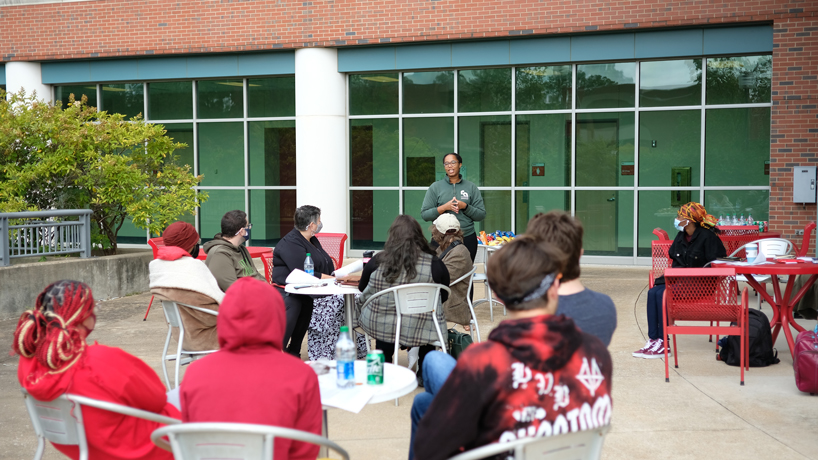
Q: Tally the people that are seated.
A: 10